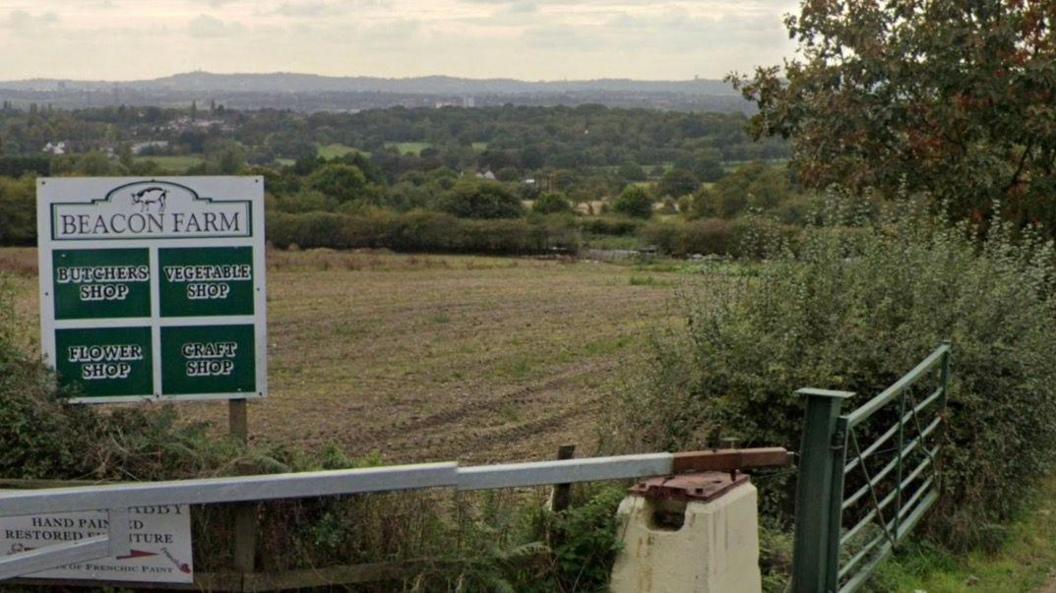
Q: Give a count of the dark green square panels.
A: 4